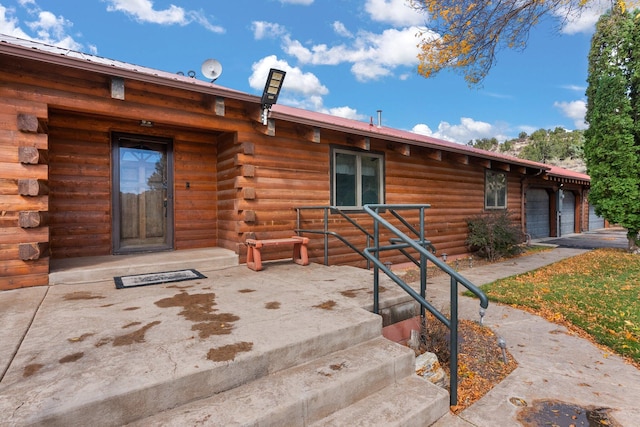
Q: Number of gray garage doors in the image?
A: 3